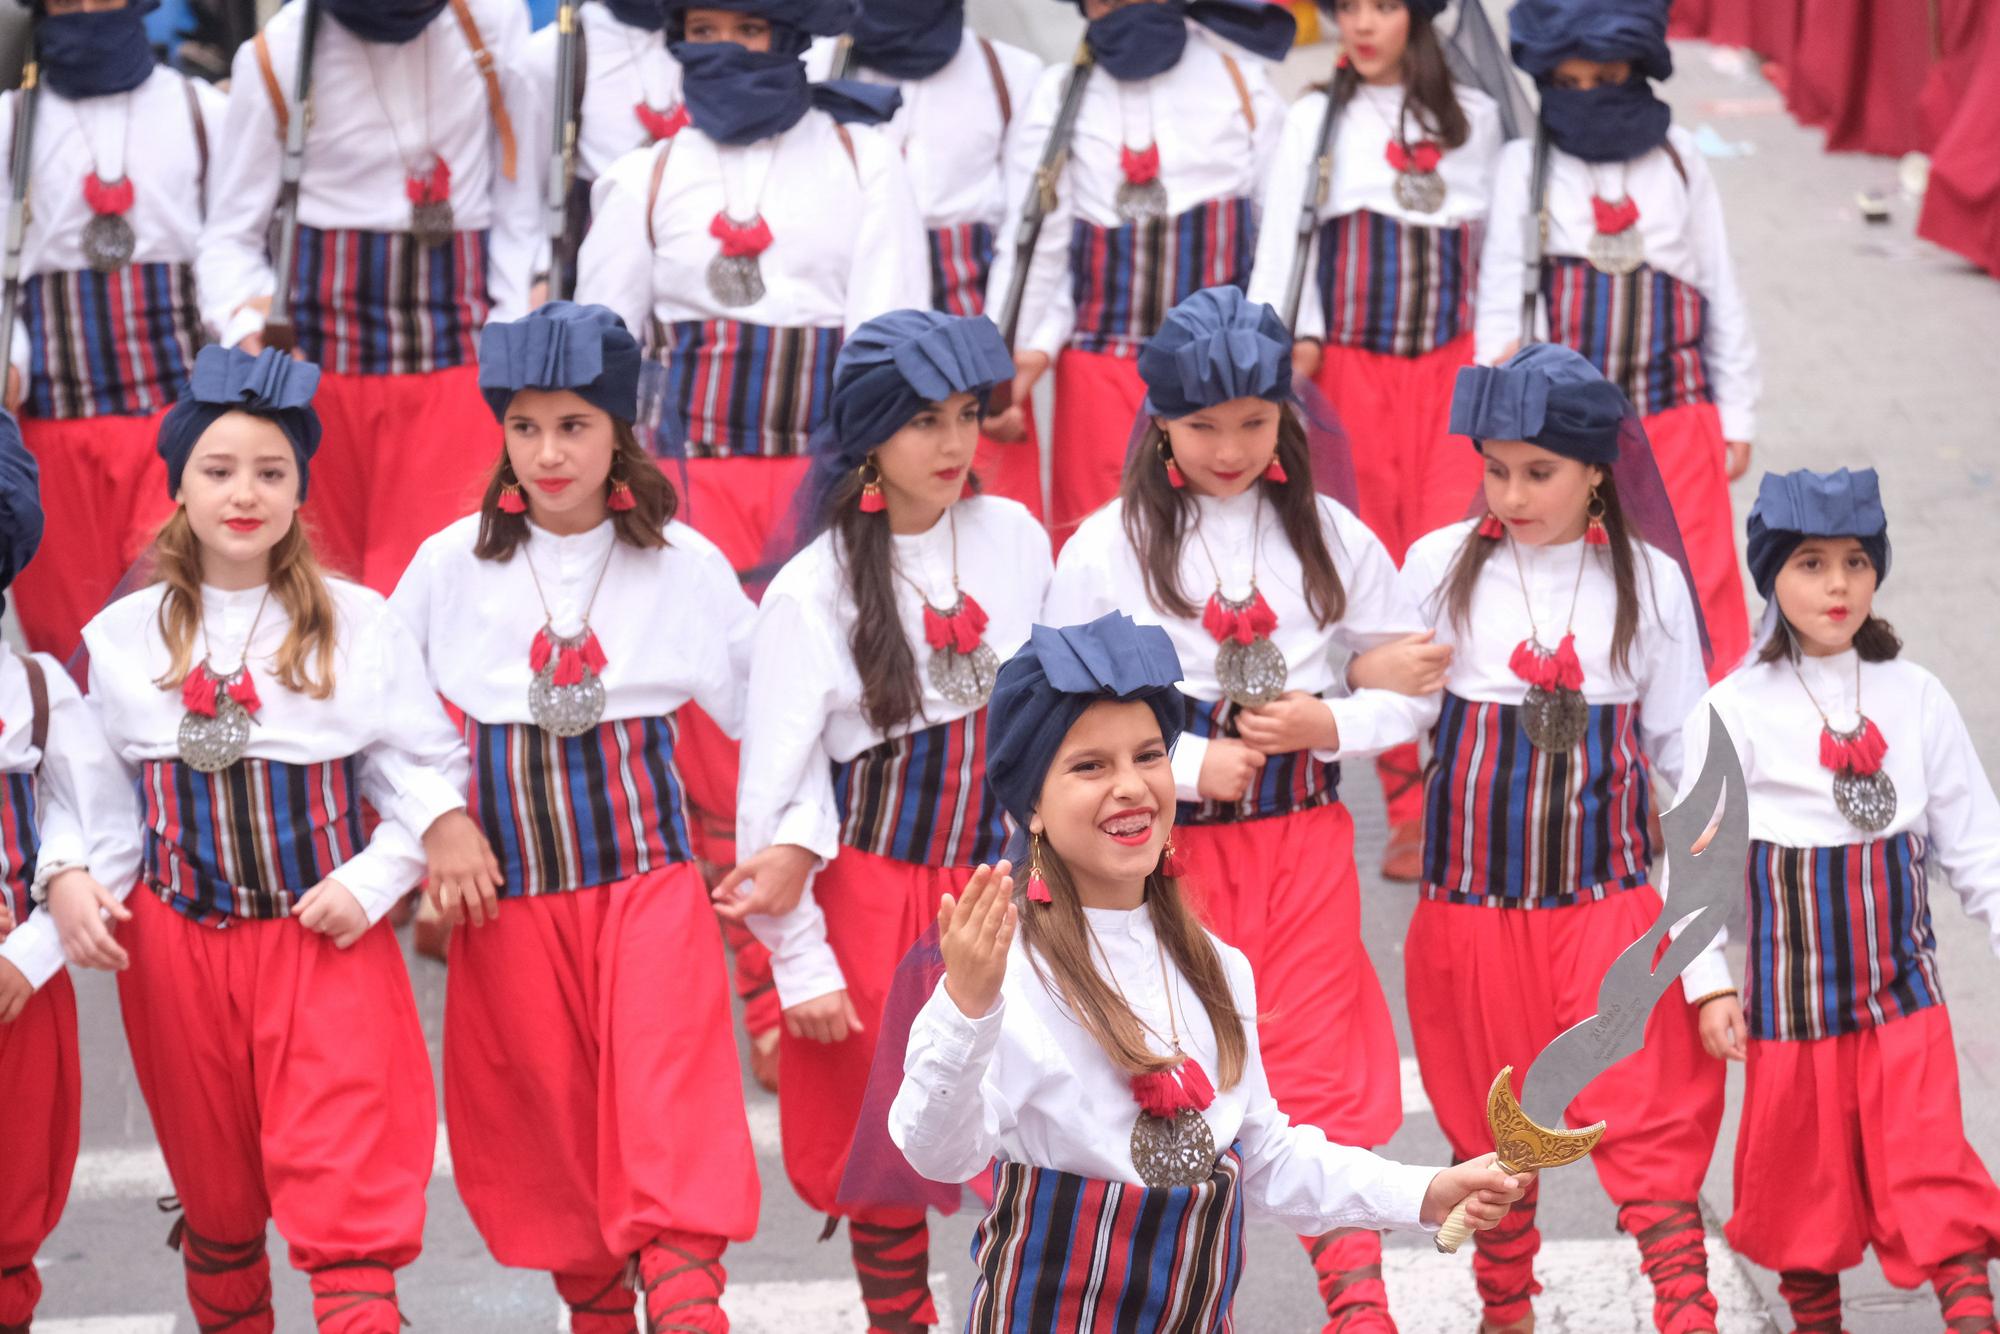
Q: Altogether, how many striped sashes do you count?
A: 15